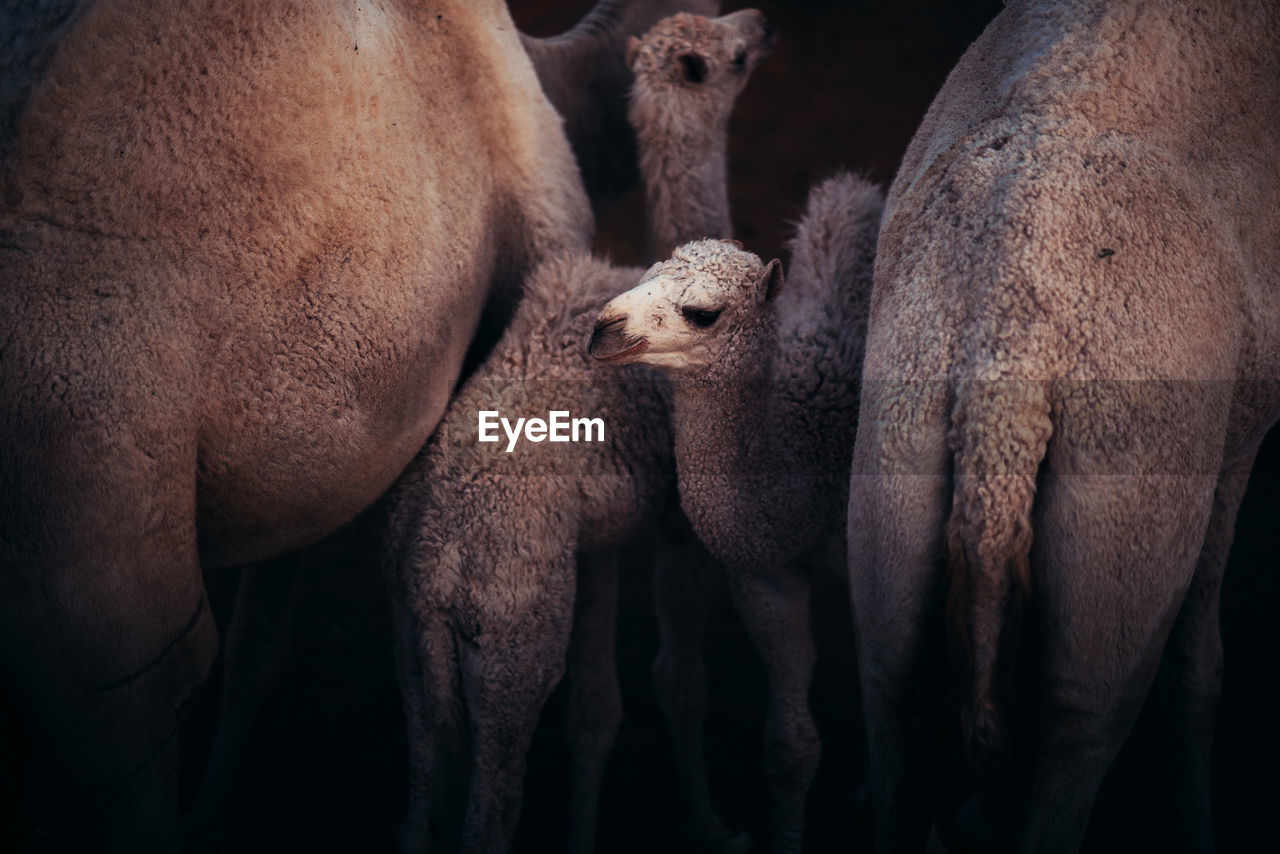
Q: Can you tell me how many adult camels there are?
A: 2